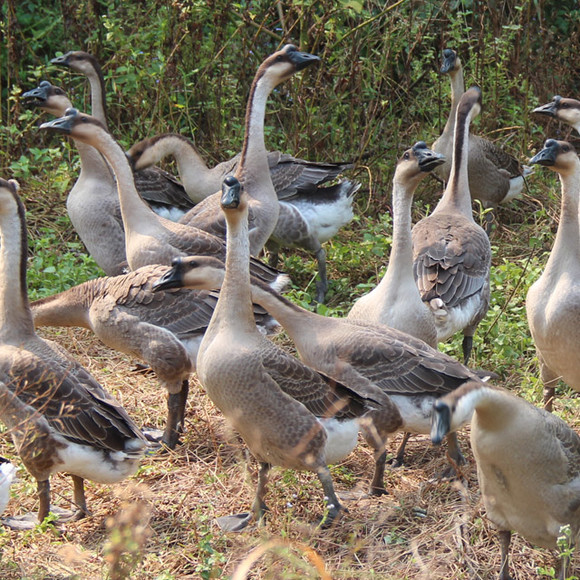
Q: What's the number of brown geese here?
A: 15